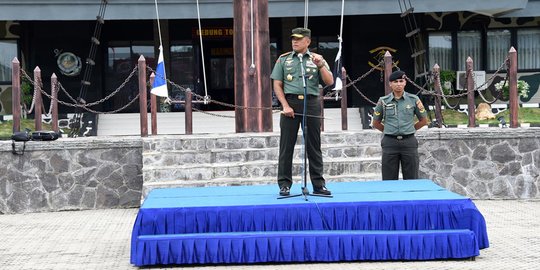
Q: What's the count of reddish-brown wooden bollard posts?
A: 12